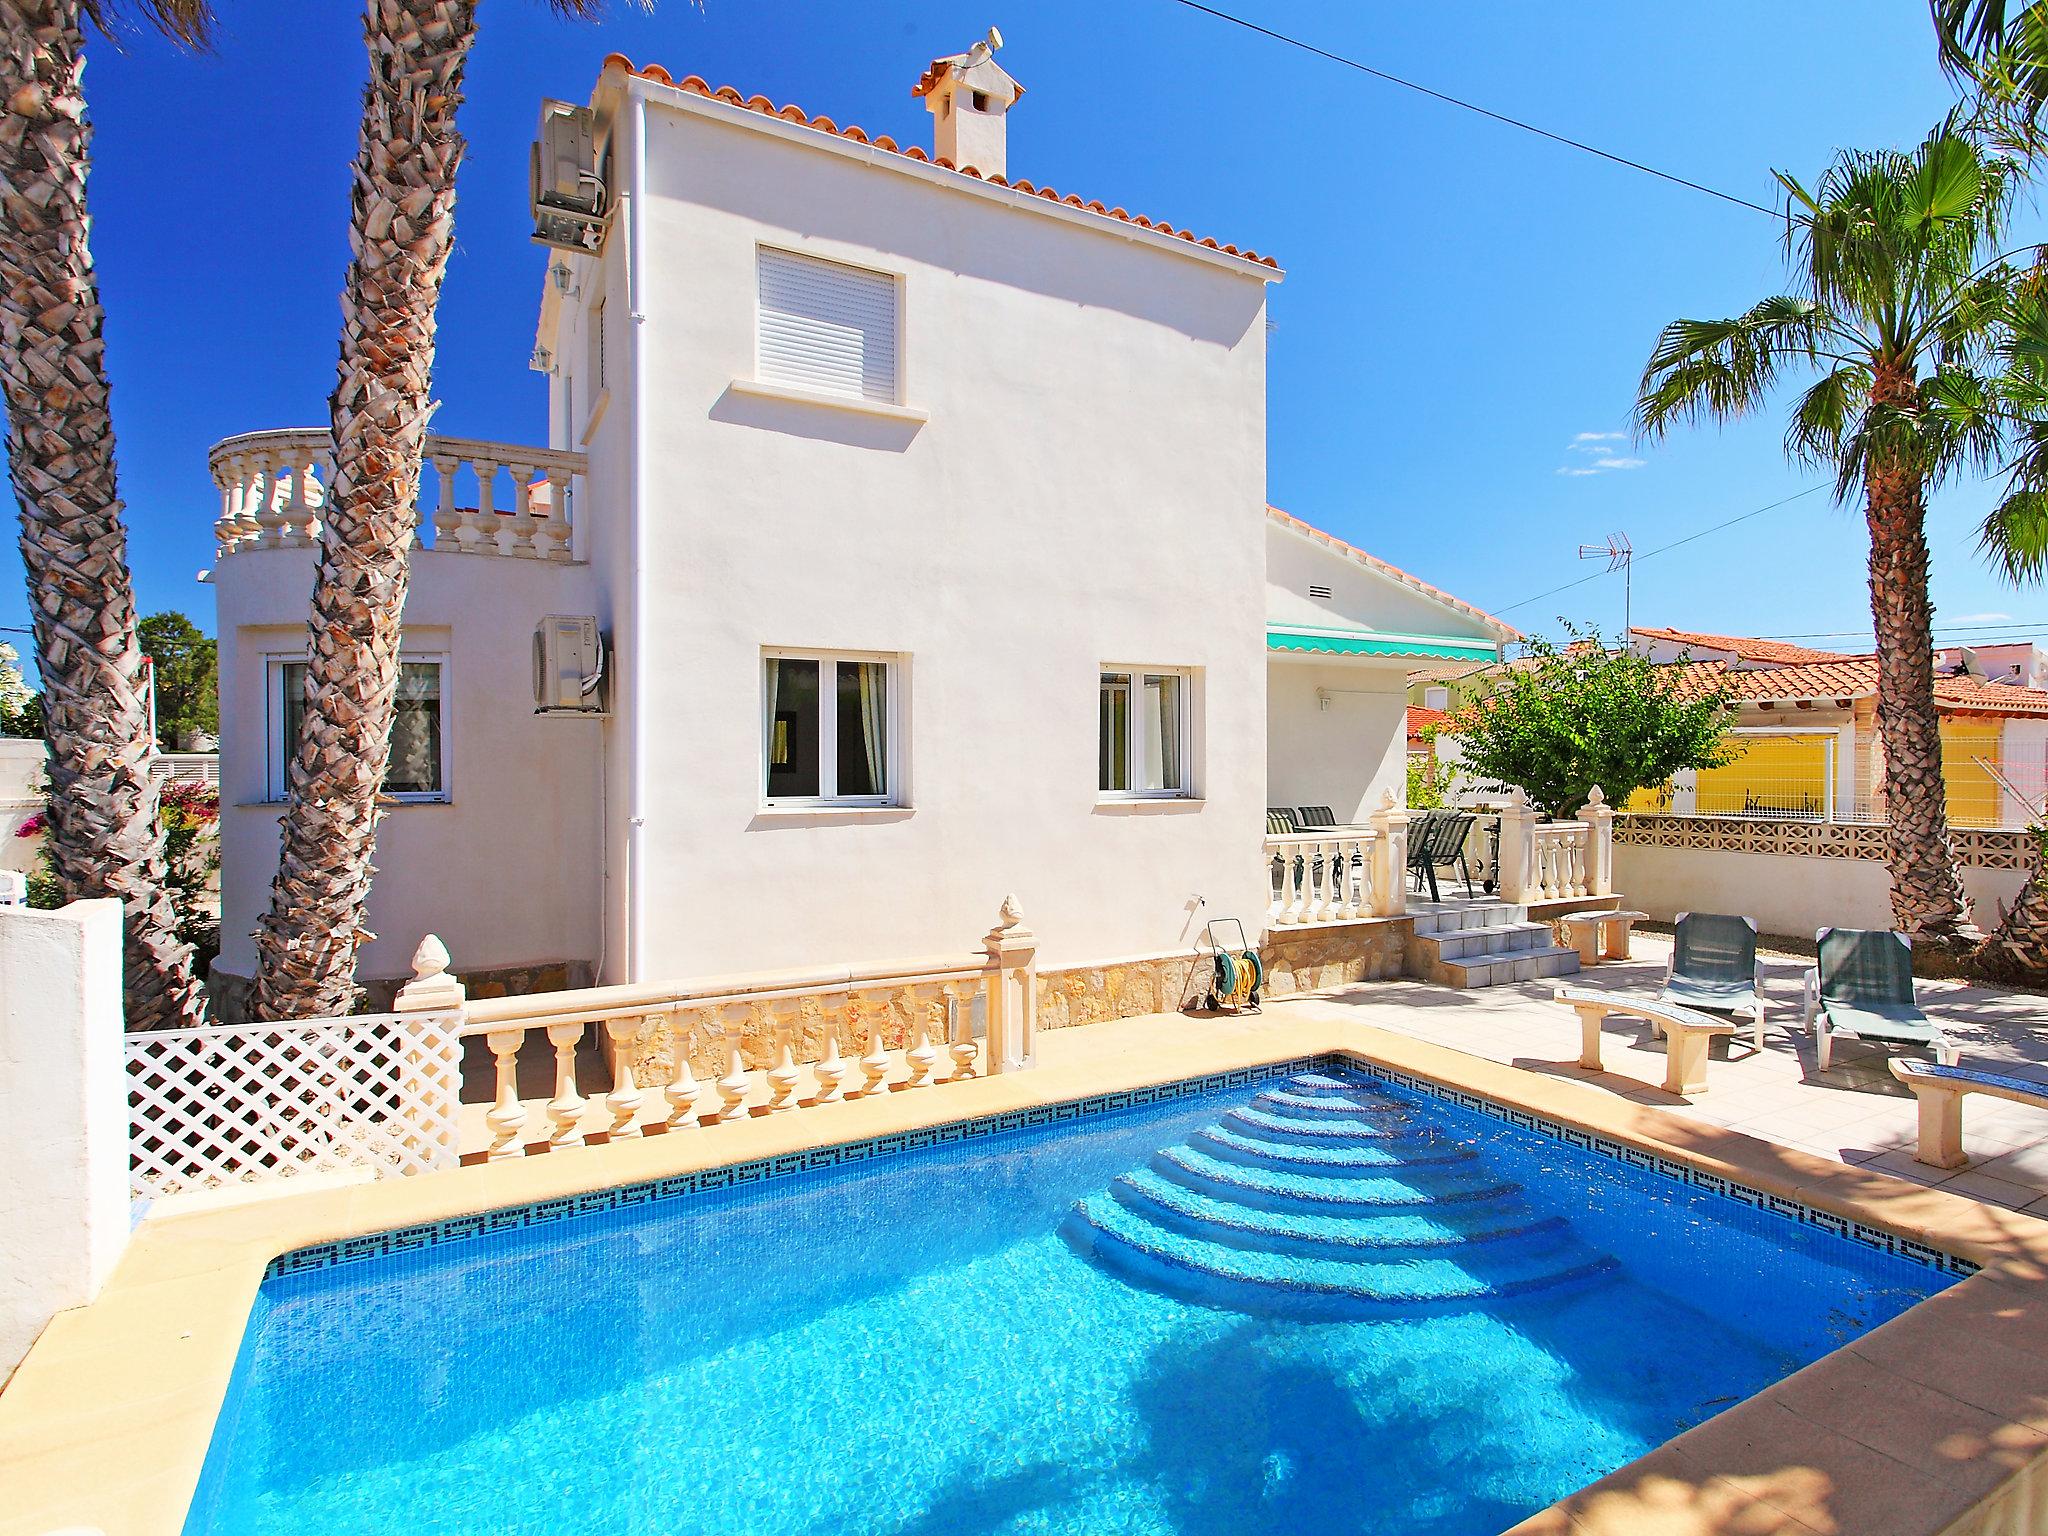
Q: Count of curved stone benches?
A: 3